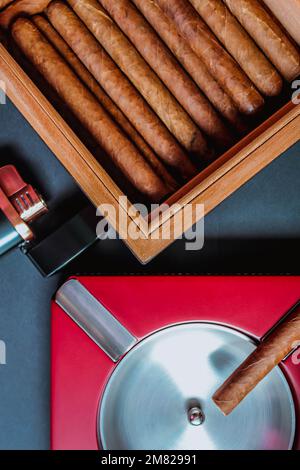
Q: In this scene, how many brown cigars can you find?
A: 10